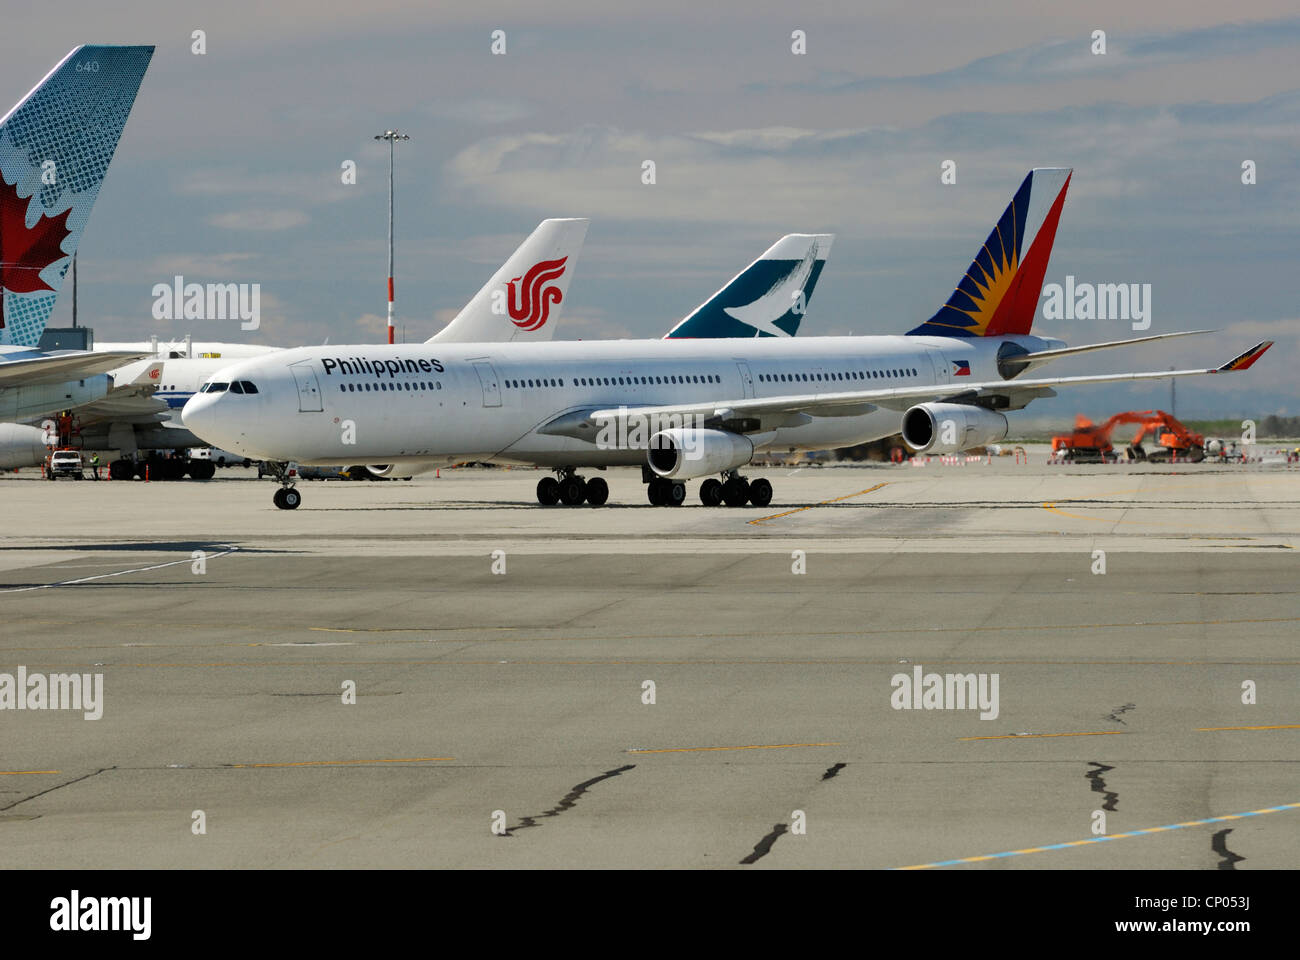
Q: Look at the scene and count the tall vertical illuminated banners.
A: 0